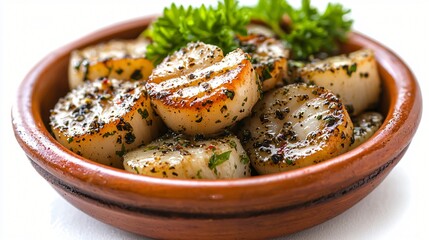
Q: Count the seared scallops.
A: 8